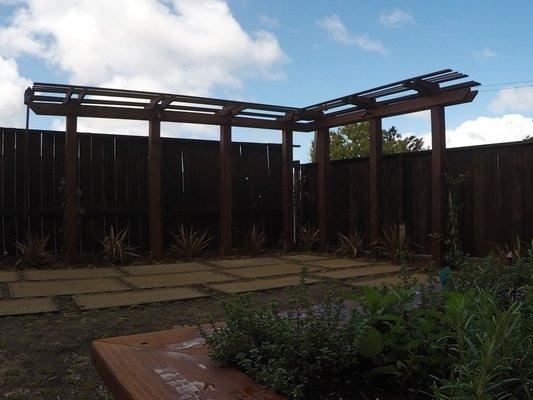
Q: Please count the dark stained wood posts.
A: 7